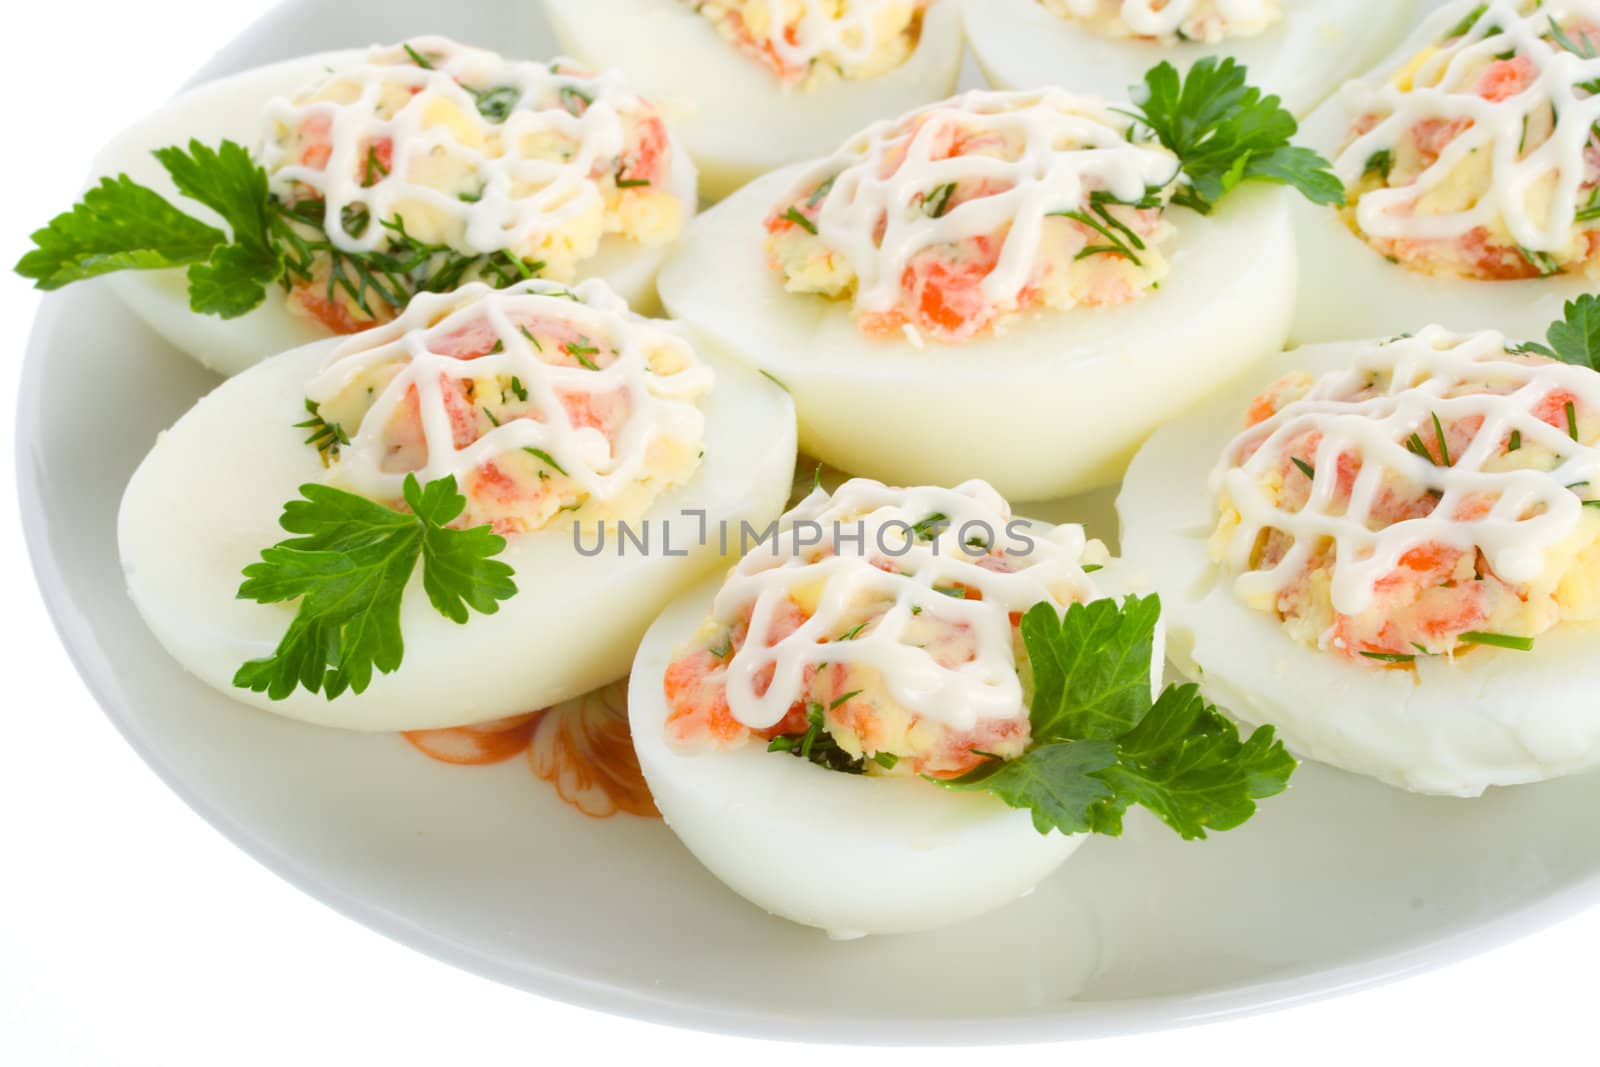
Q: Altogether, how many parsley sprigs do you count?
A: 5